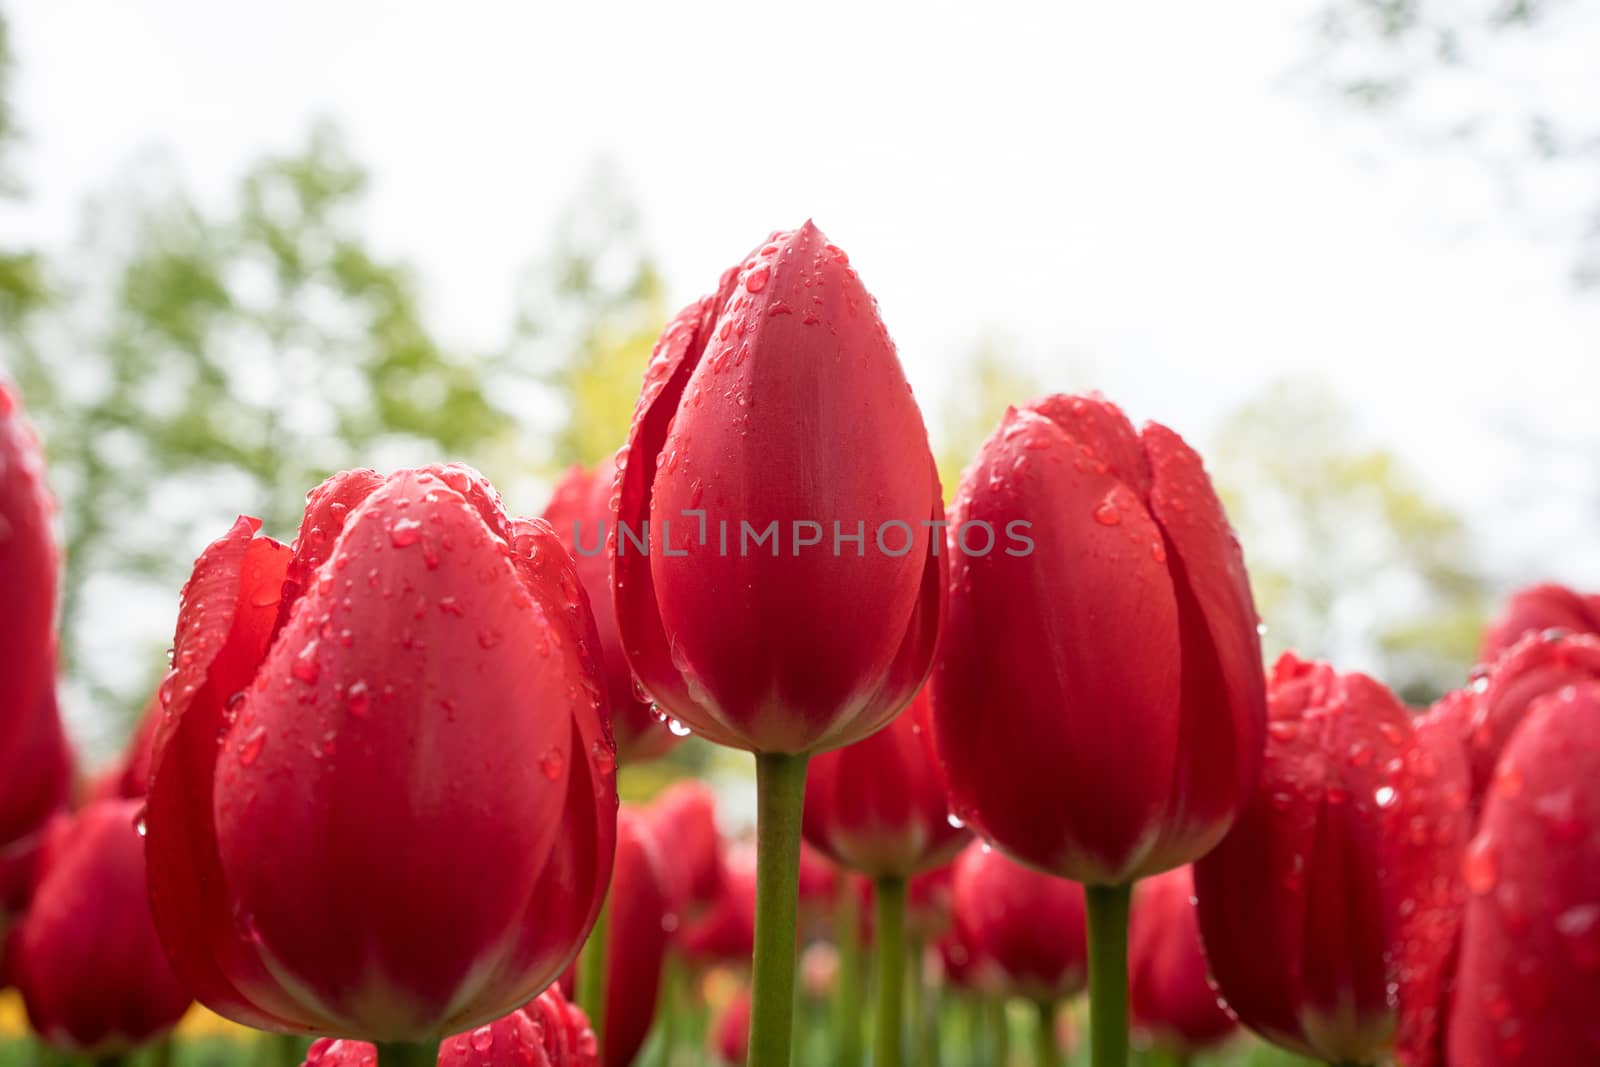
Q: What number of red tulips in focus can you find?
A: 3